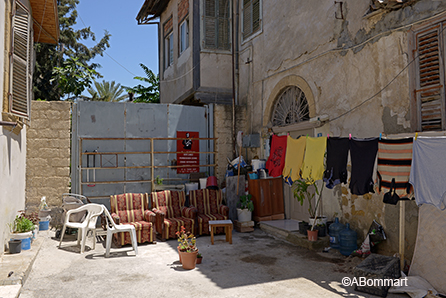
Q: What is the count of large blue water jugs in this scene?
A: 2